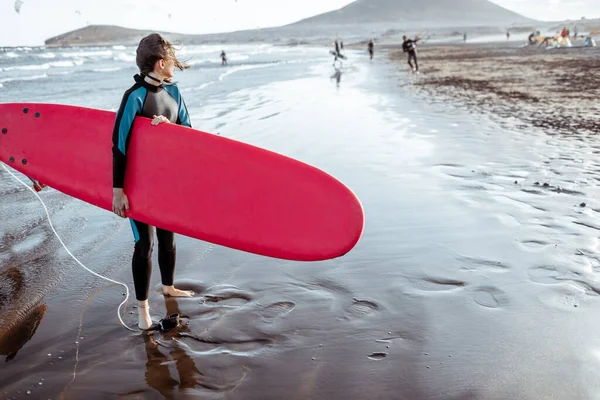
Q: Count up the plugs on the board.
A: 5